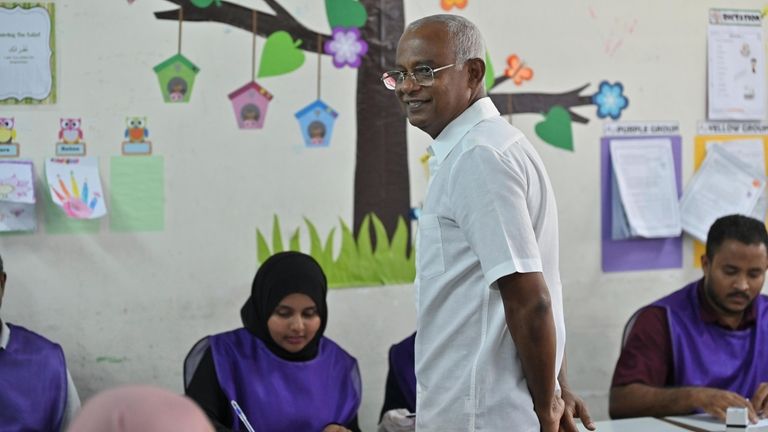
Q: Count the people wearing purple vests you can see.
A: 4